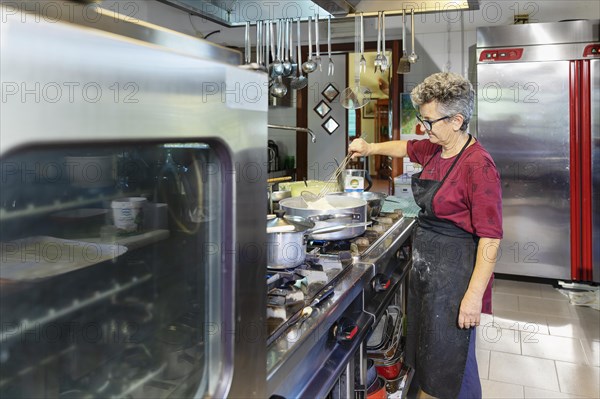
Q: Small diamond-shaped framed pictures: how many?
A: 3